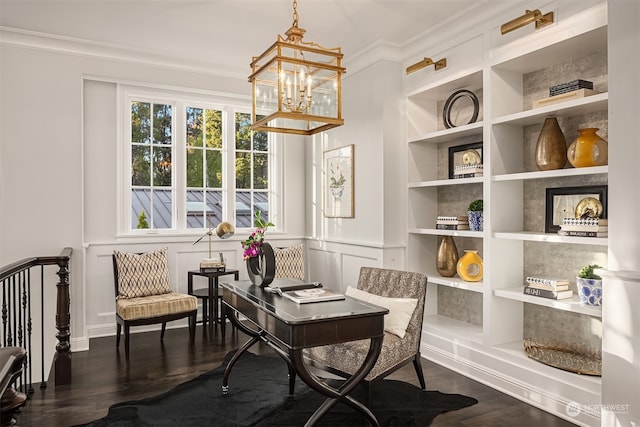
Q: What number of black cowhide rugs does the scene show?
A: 1